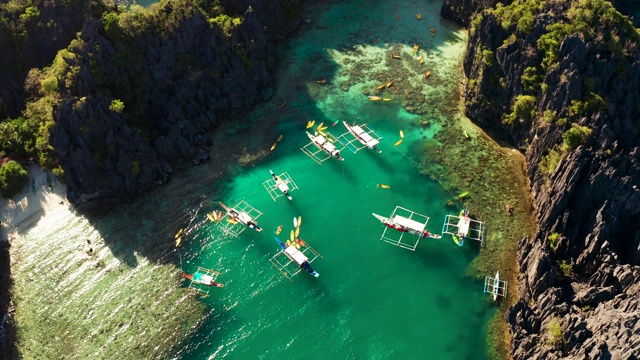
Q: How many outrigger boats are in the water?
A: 9